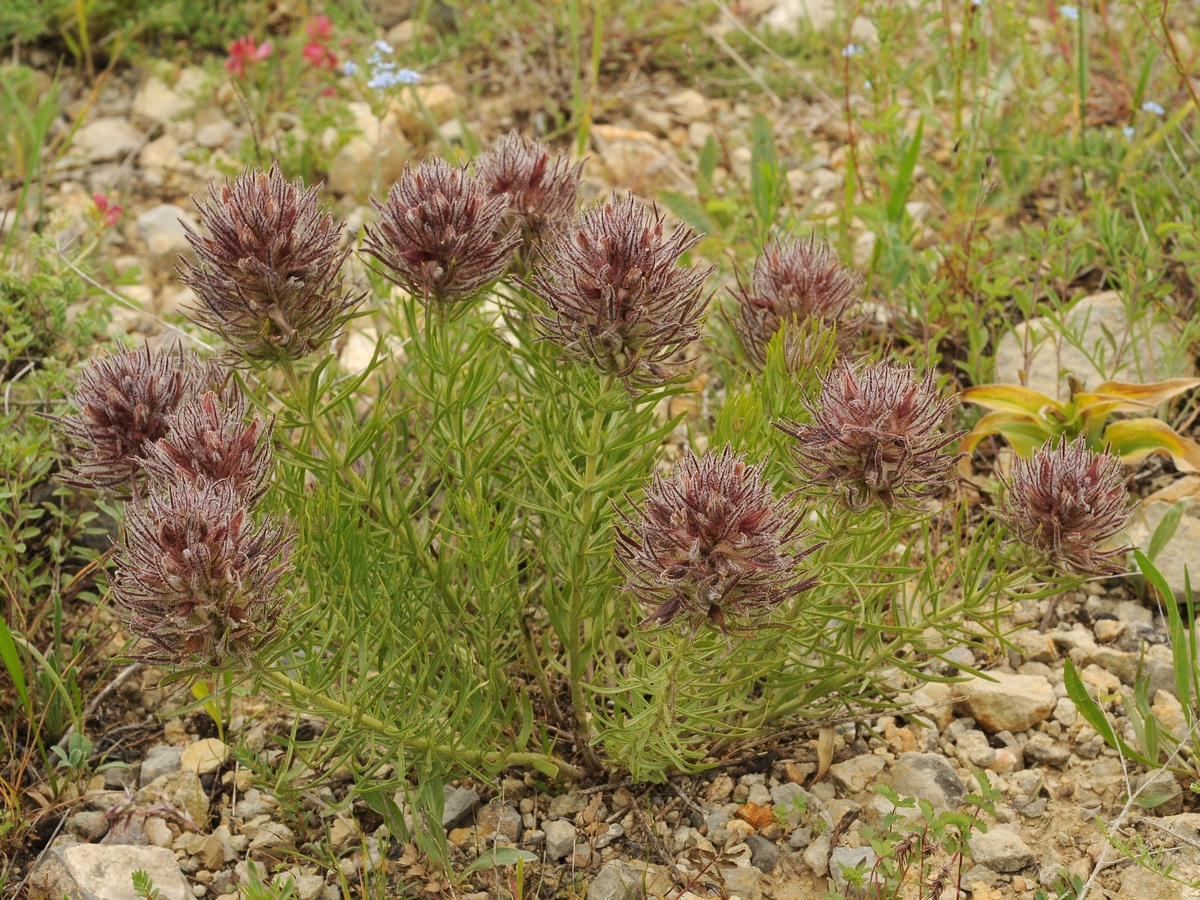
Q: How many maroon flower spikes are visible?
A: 11